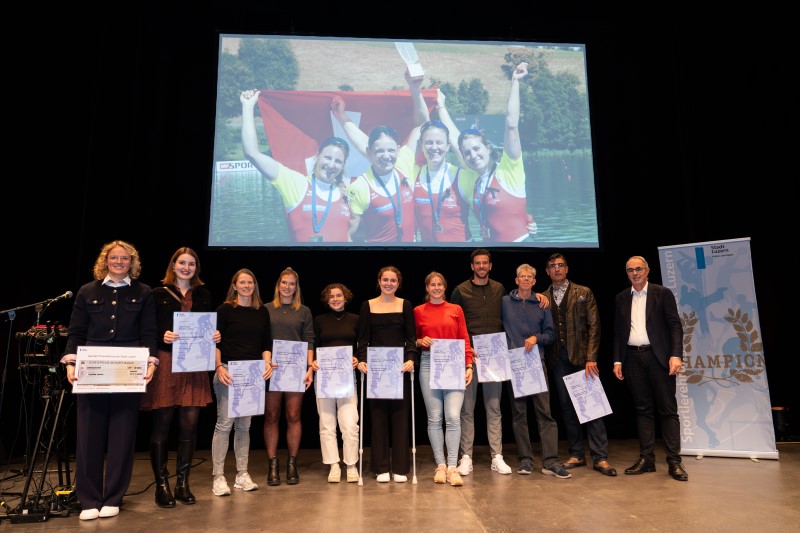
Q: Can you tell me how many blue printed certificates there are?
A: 9